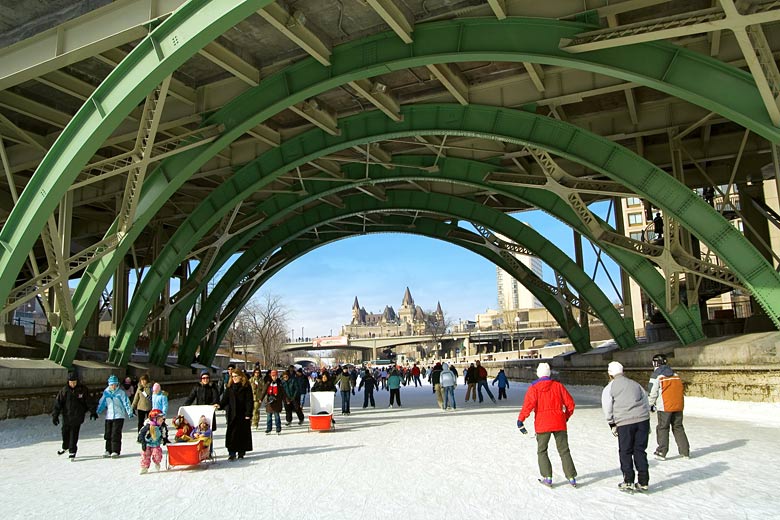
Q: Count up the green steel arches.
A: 6